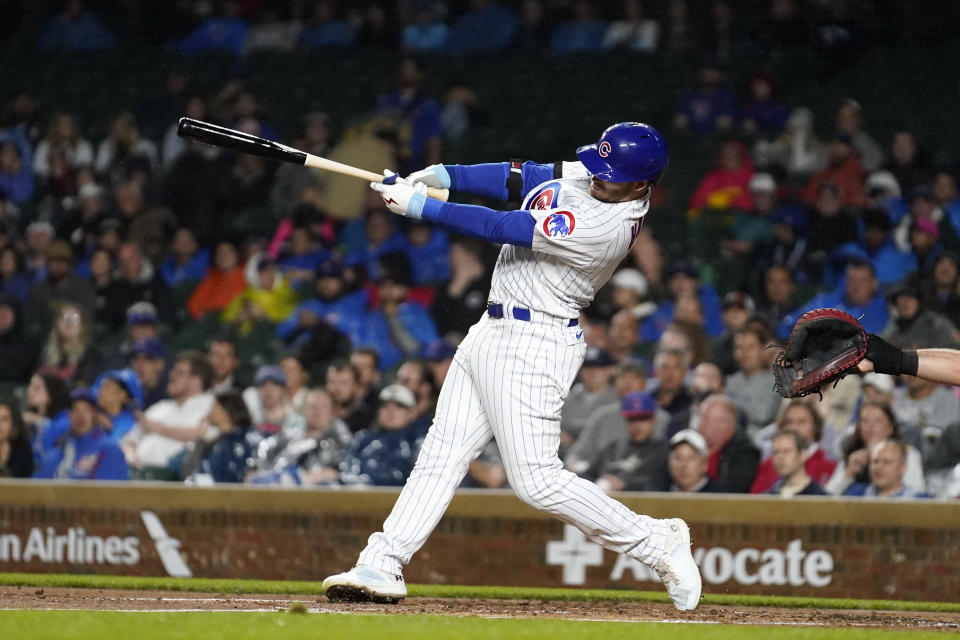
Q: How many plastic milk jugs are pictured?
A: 0